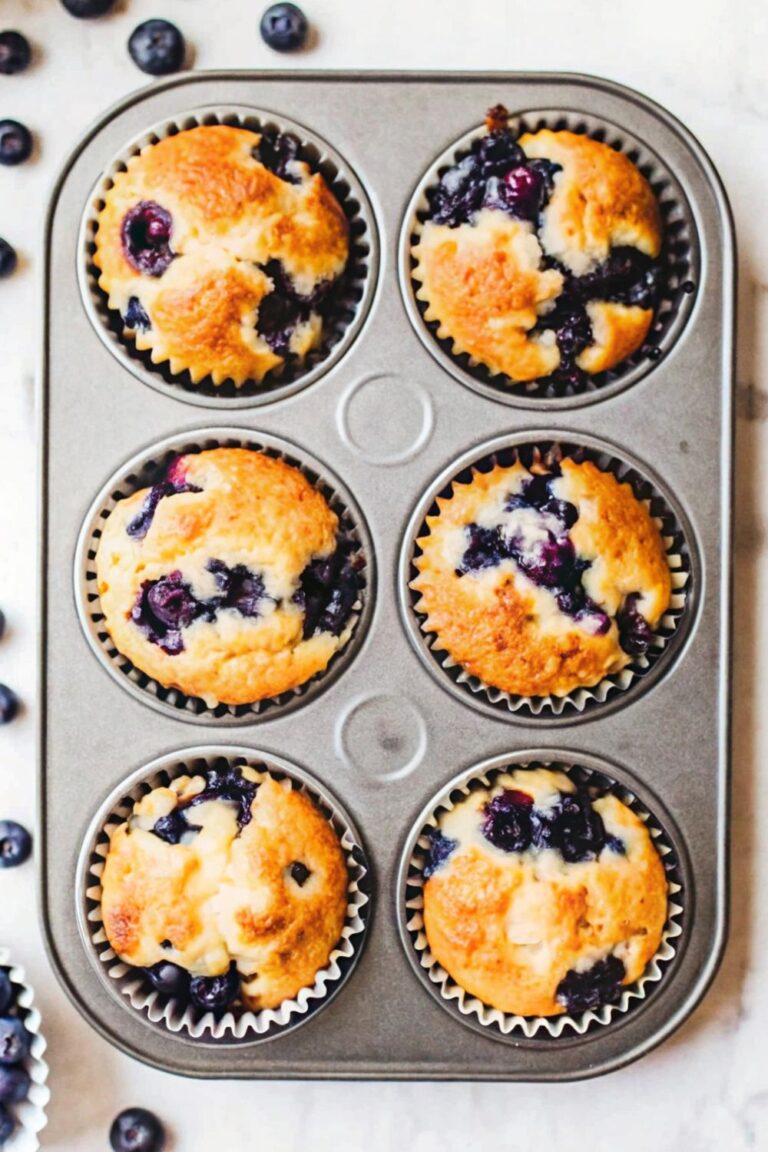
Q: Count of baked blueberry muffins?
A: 6